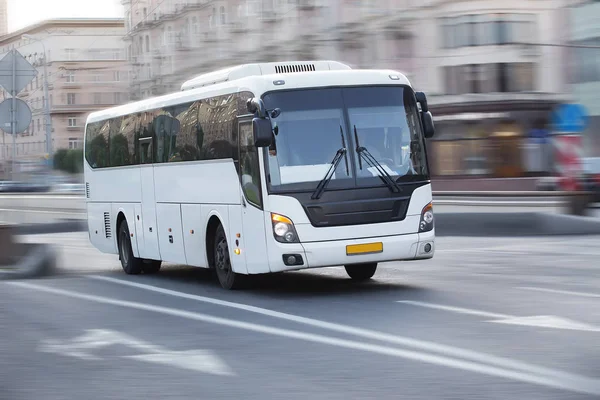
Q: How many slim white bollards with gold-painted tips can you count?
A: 0